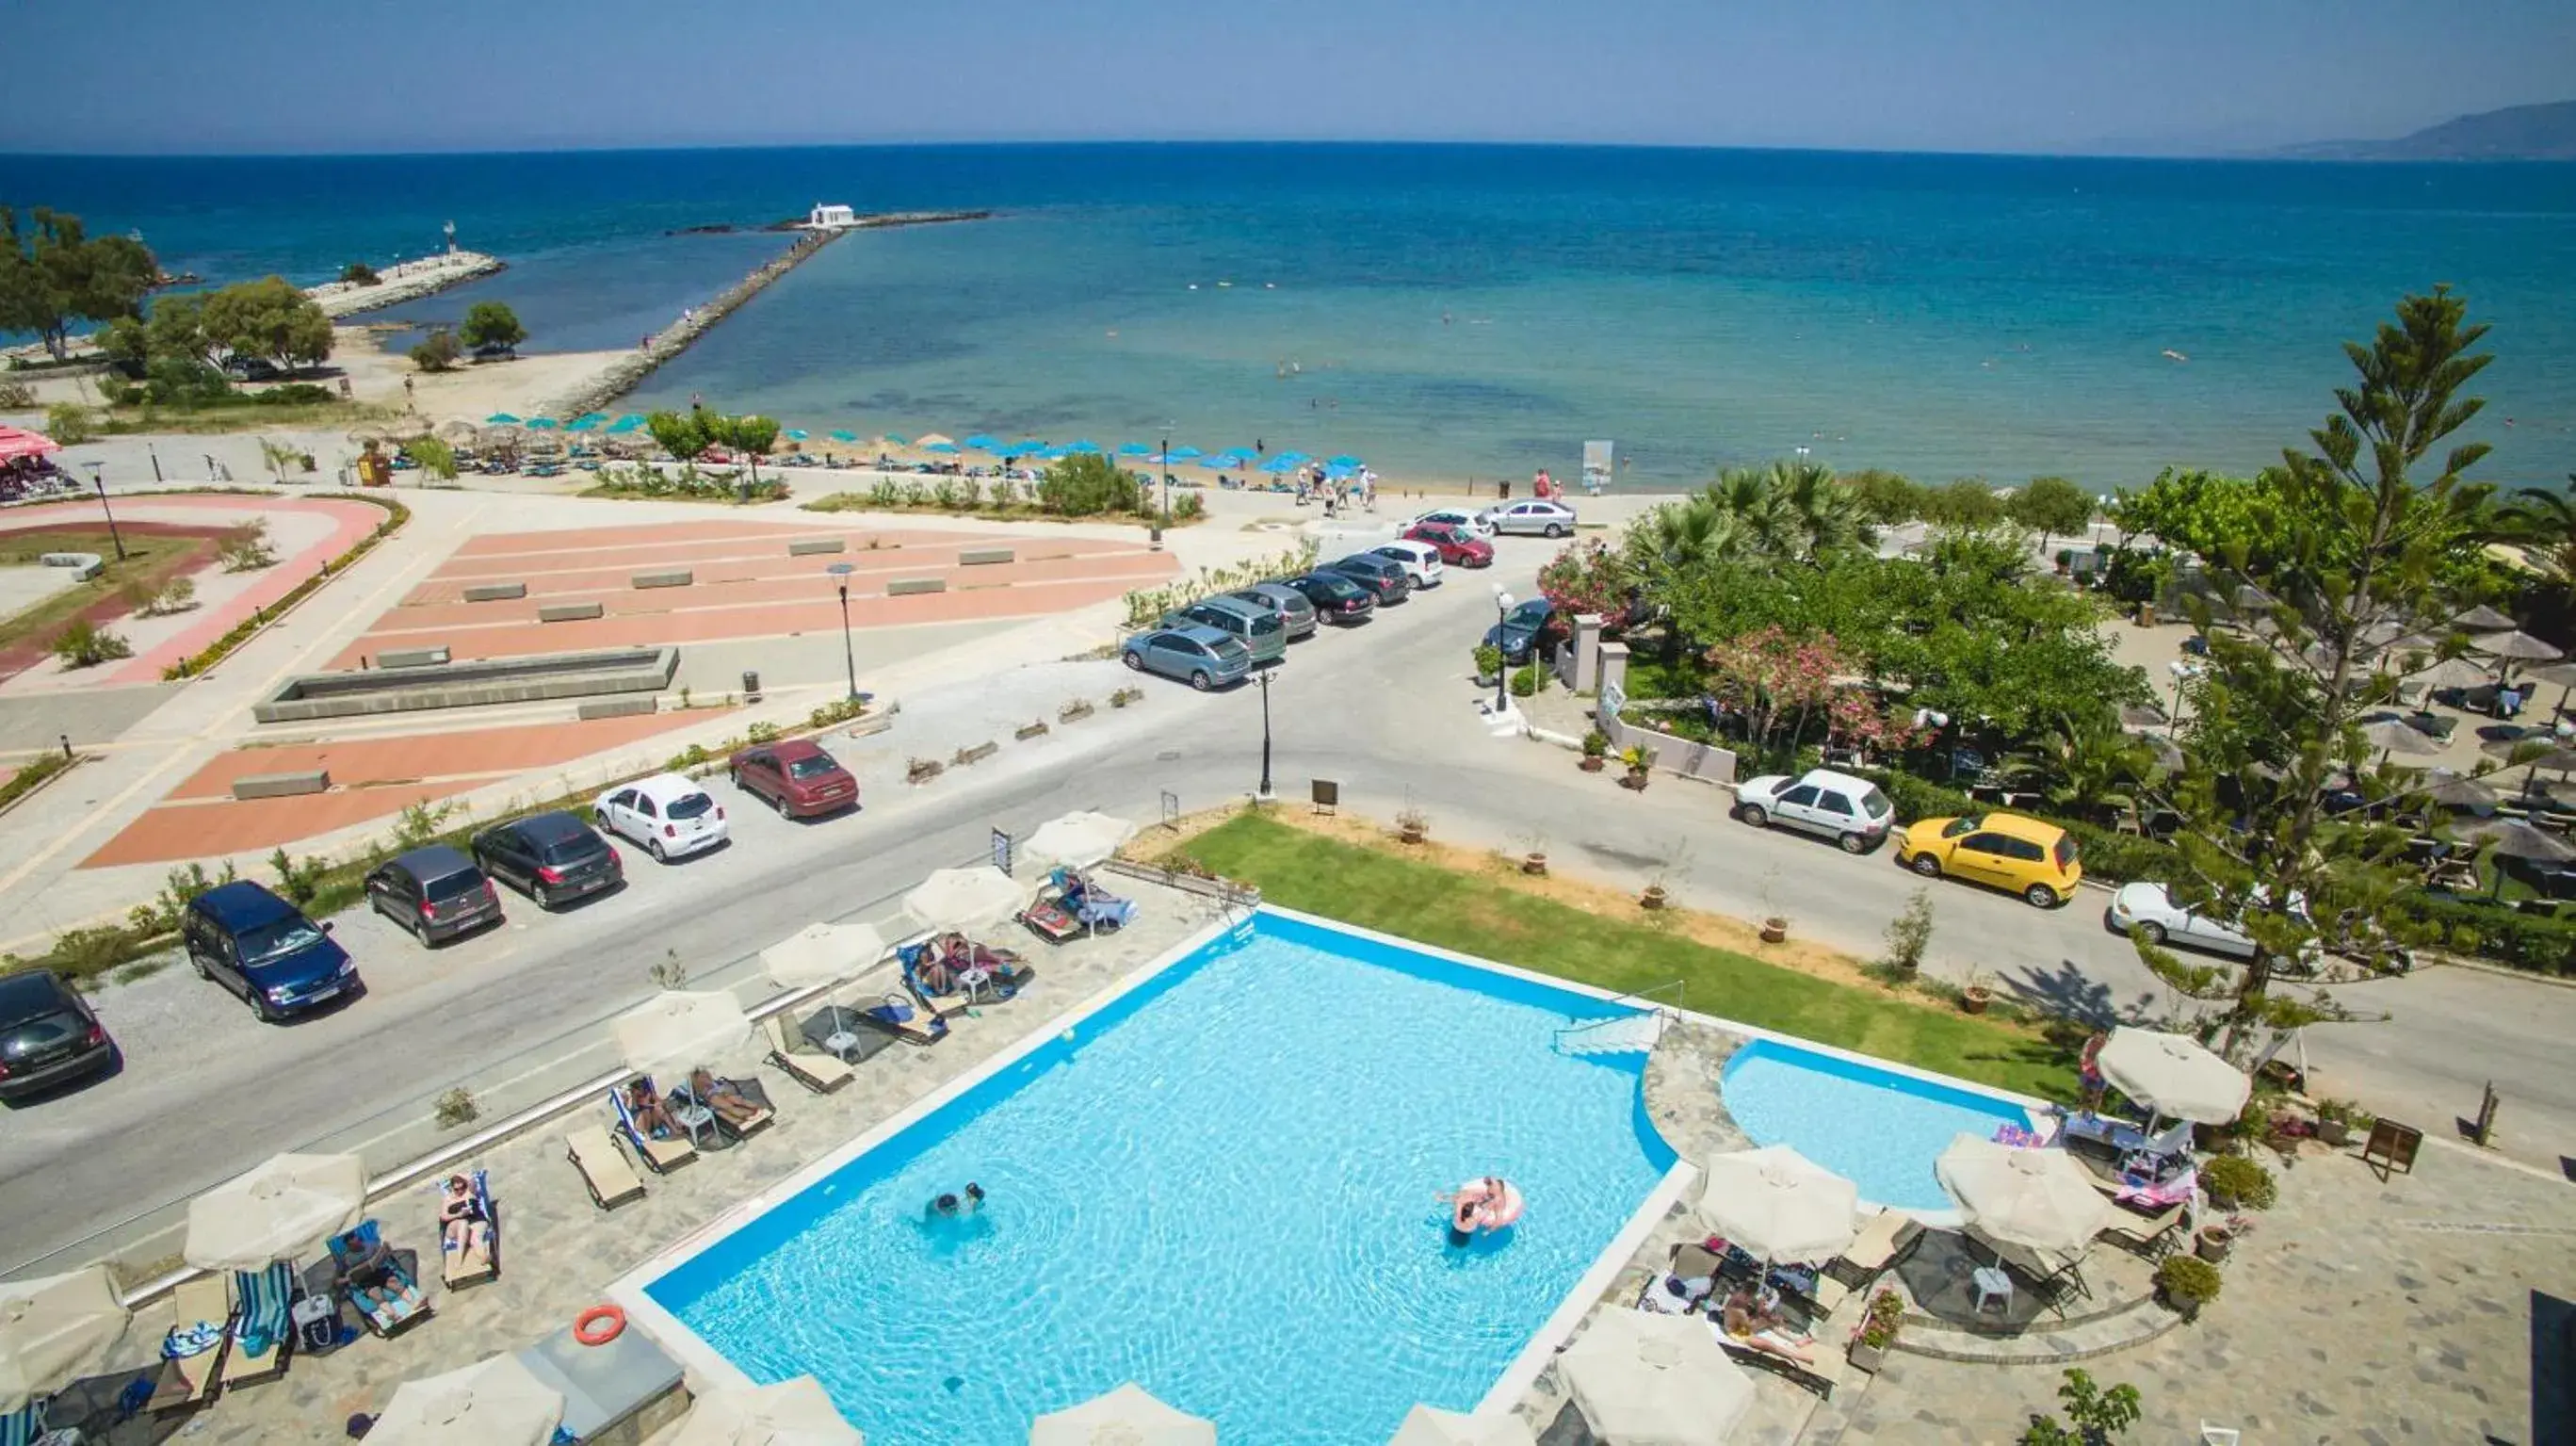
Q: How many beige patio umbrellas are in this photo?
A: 14